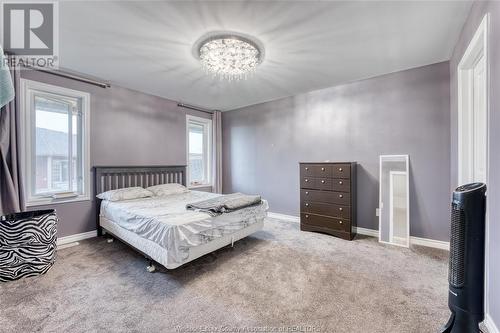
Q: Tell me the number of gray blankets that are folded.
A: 1